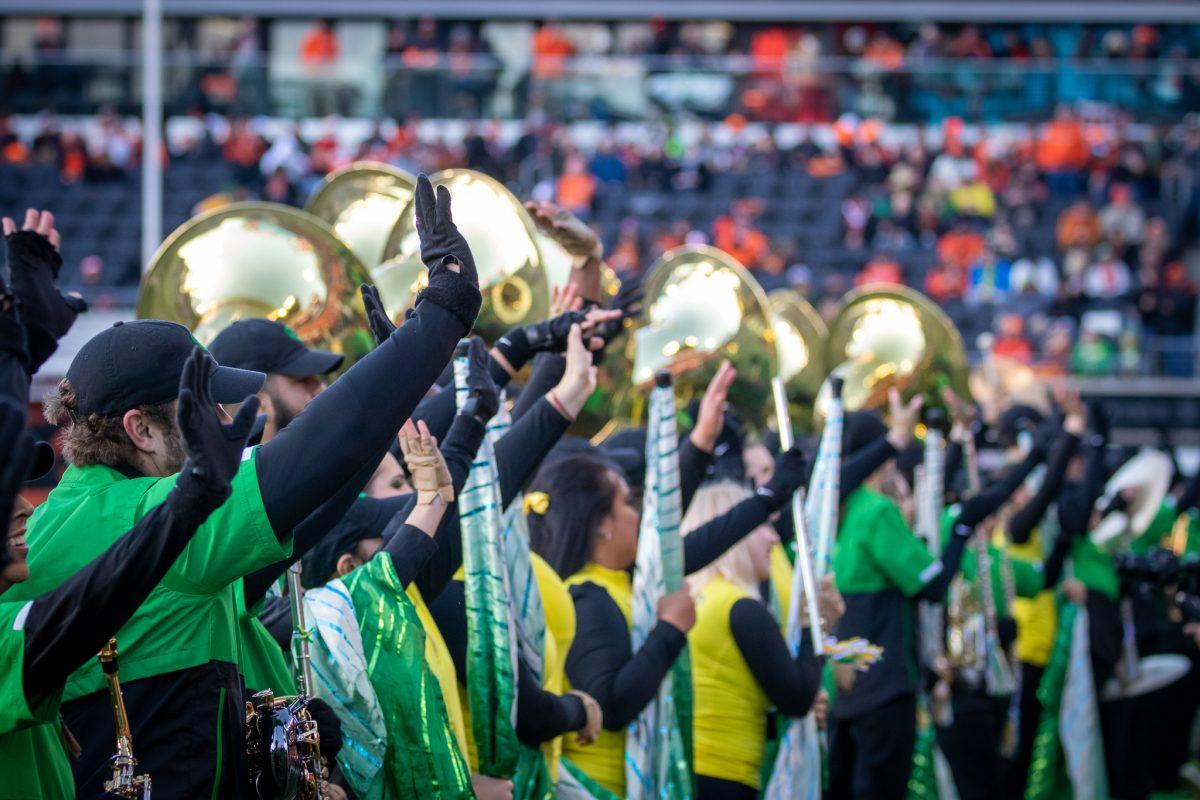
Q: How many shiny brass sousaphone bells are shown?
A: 7